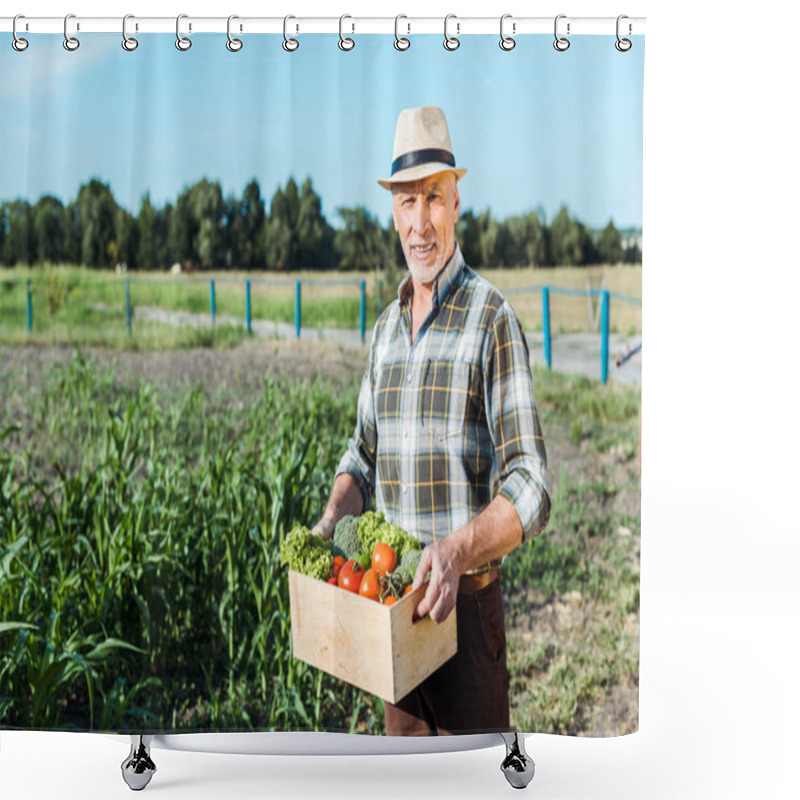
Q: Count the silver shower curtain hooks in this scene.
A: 12